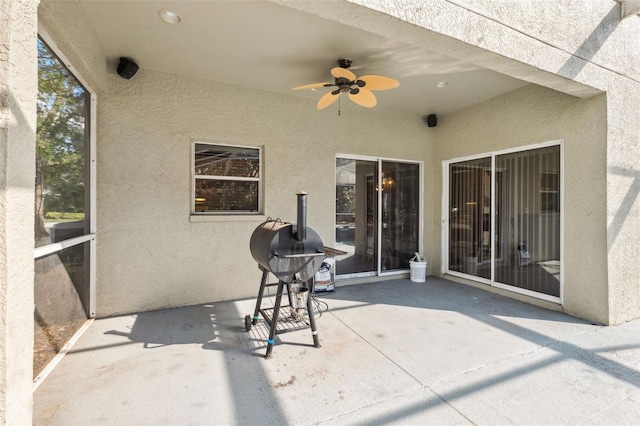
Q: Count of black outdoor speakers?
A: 2